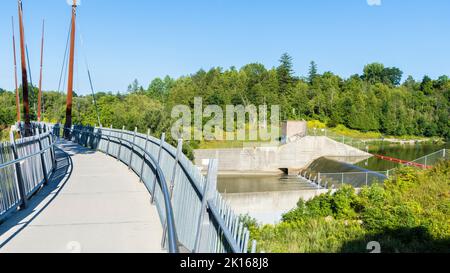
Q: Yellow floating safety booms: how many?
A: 0